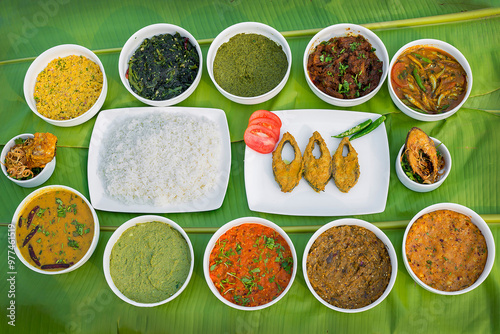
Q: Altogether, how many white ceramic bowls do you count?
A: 12